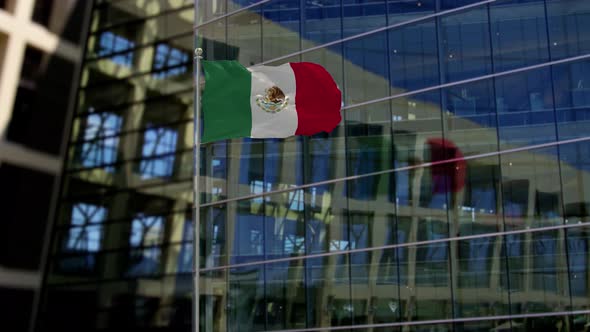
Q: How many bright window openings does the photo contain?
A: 6